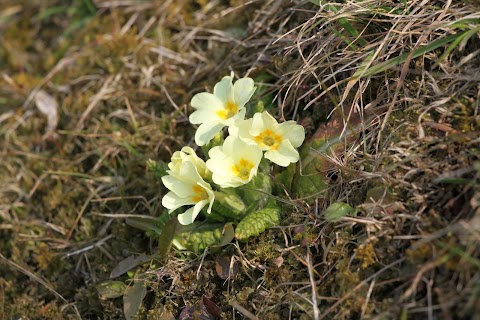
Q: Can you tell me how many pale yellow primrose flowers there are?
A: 5